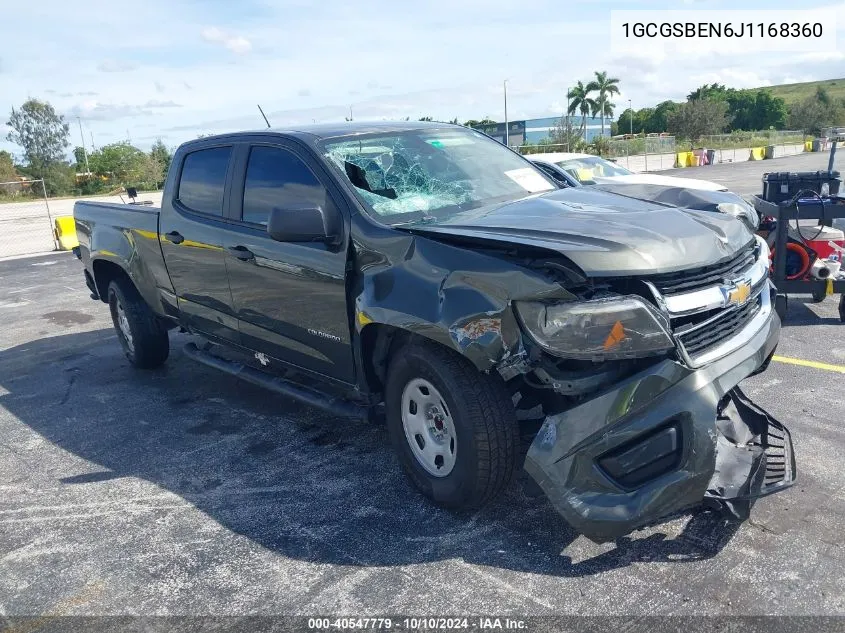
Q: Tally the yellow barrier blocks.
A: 4